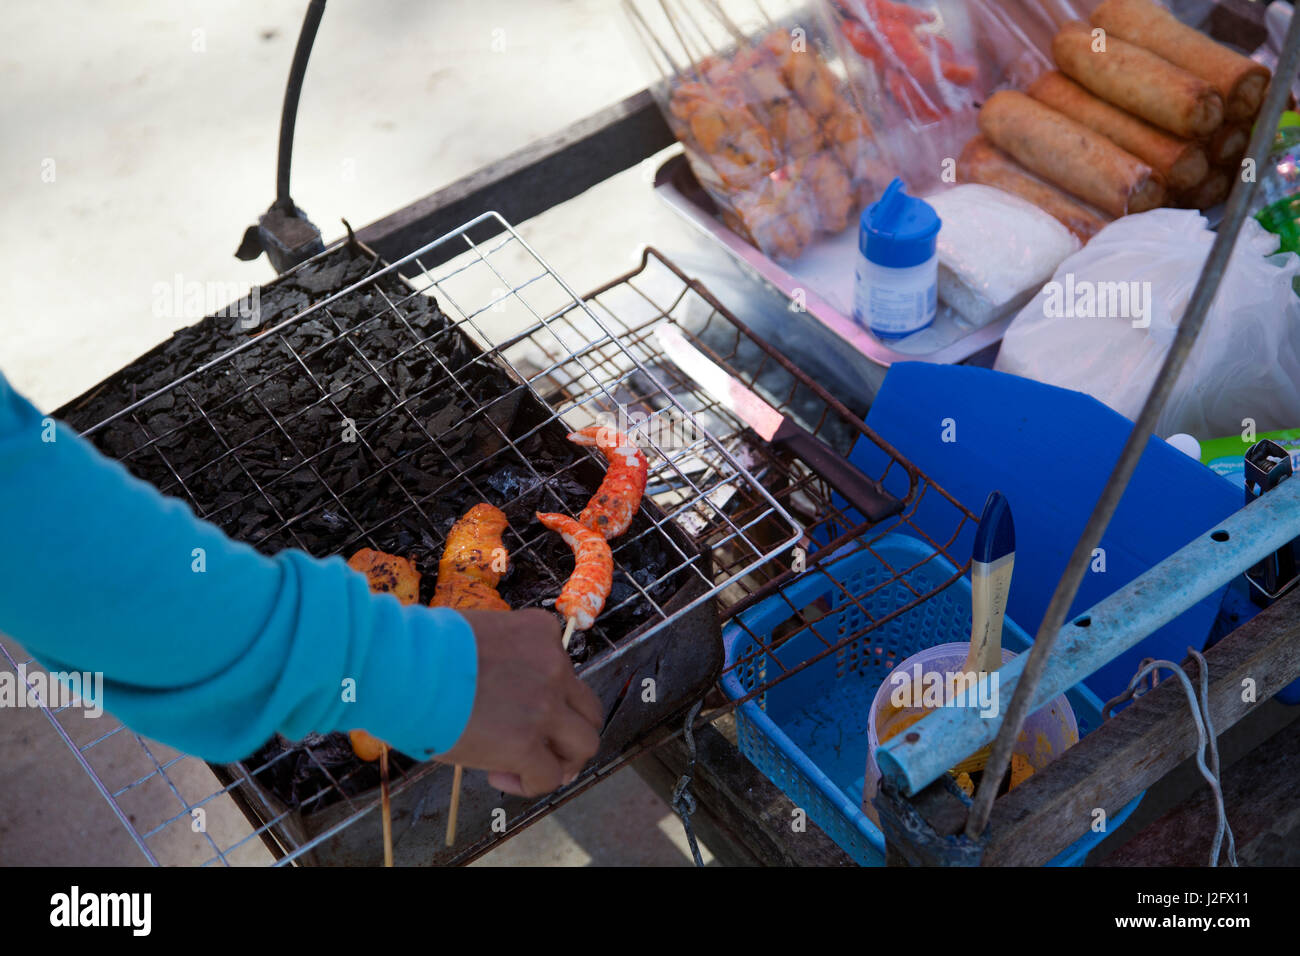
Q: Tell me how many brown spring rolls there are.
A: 7